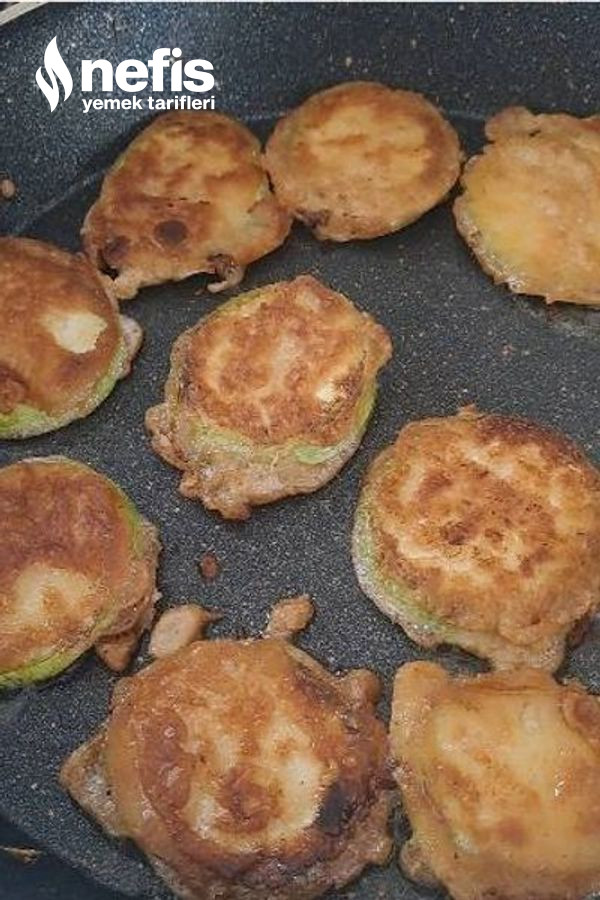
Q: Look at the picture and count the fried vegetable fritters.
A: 9